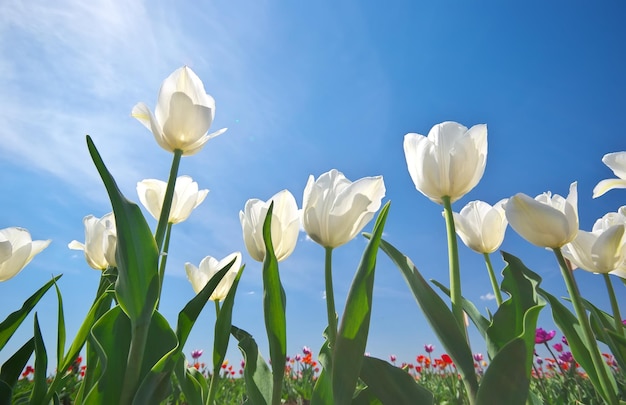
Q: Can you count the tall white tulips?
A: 12